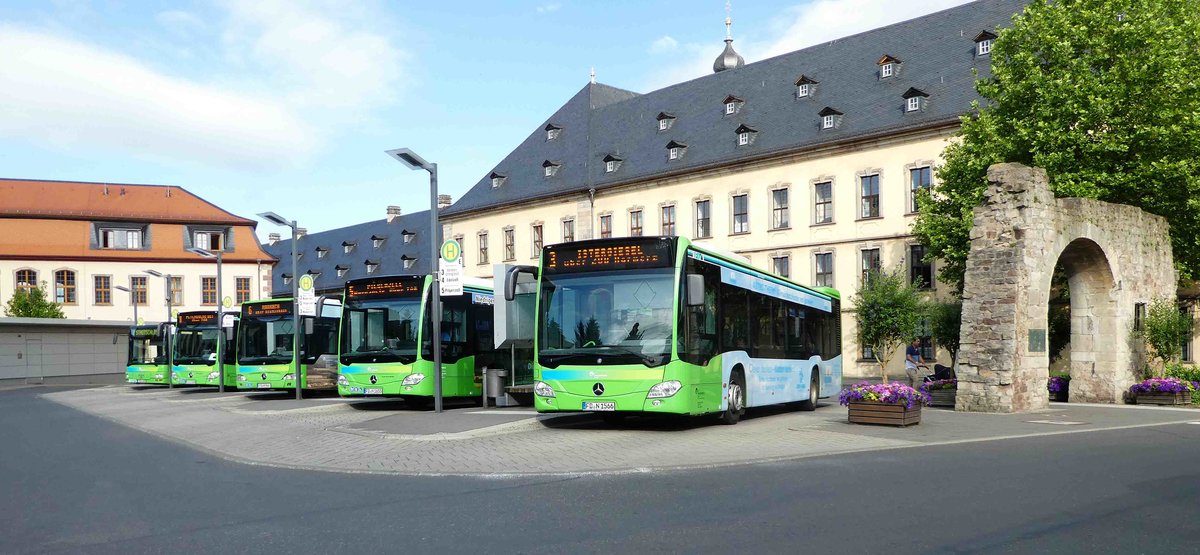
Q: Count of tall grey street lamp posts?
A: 5